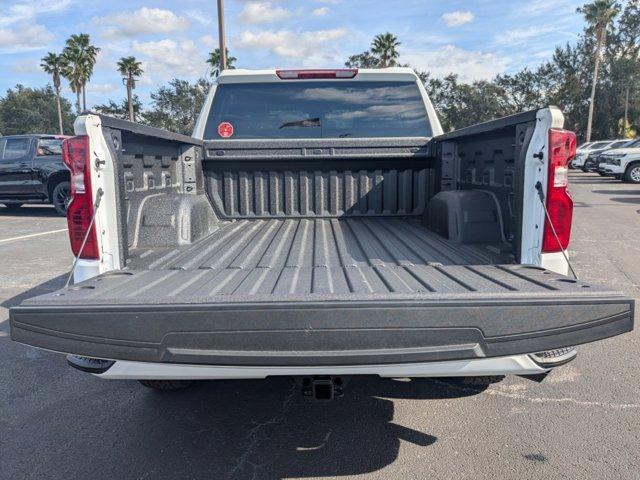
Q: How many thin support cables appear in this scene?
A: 2